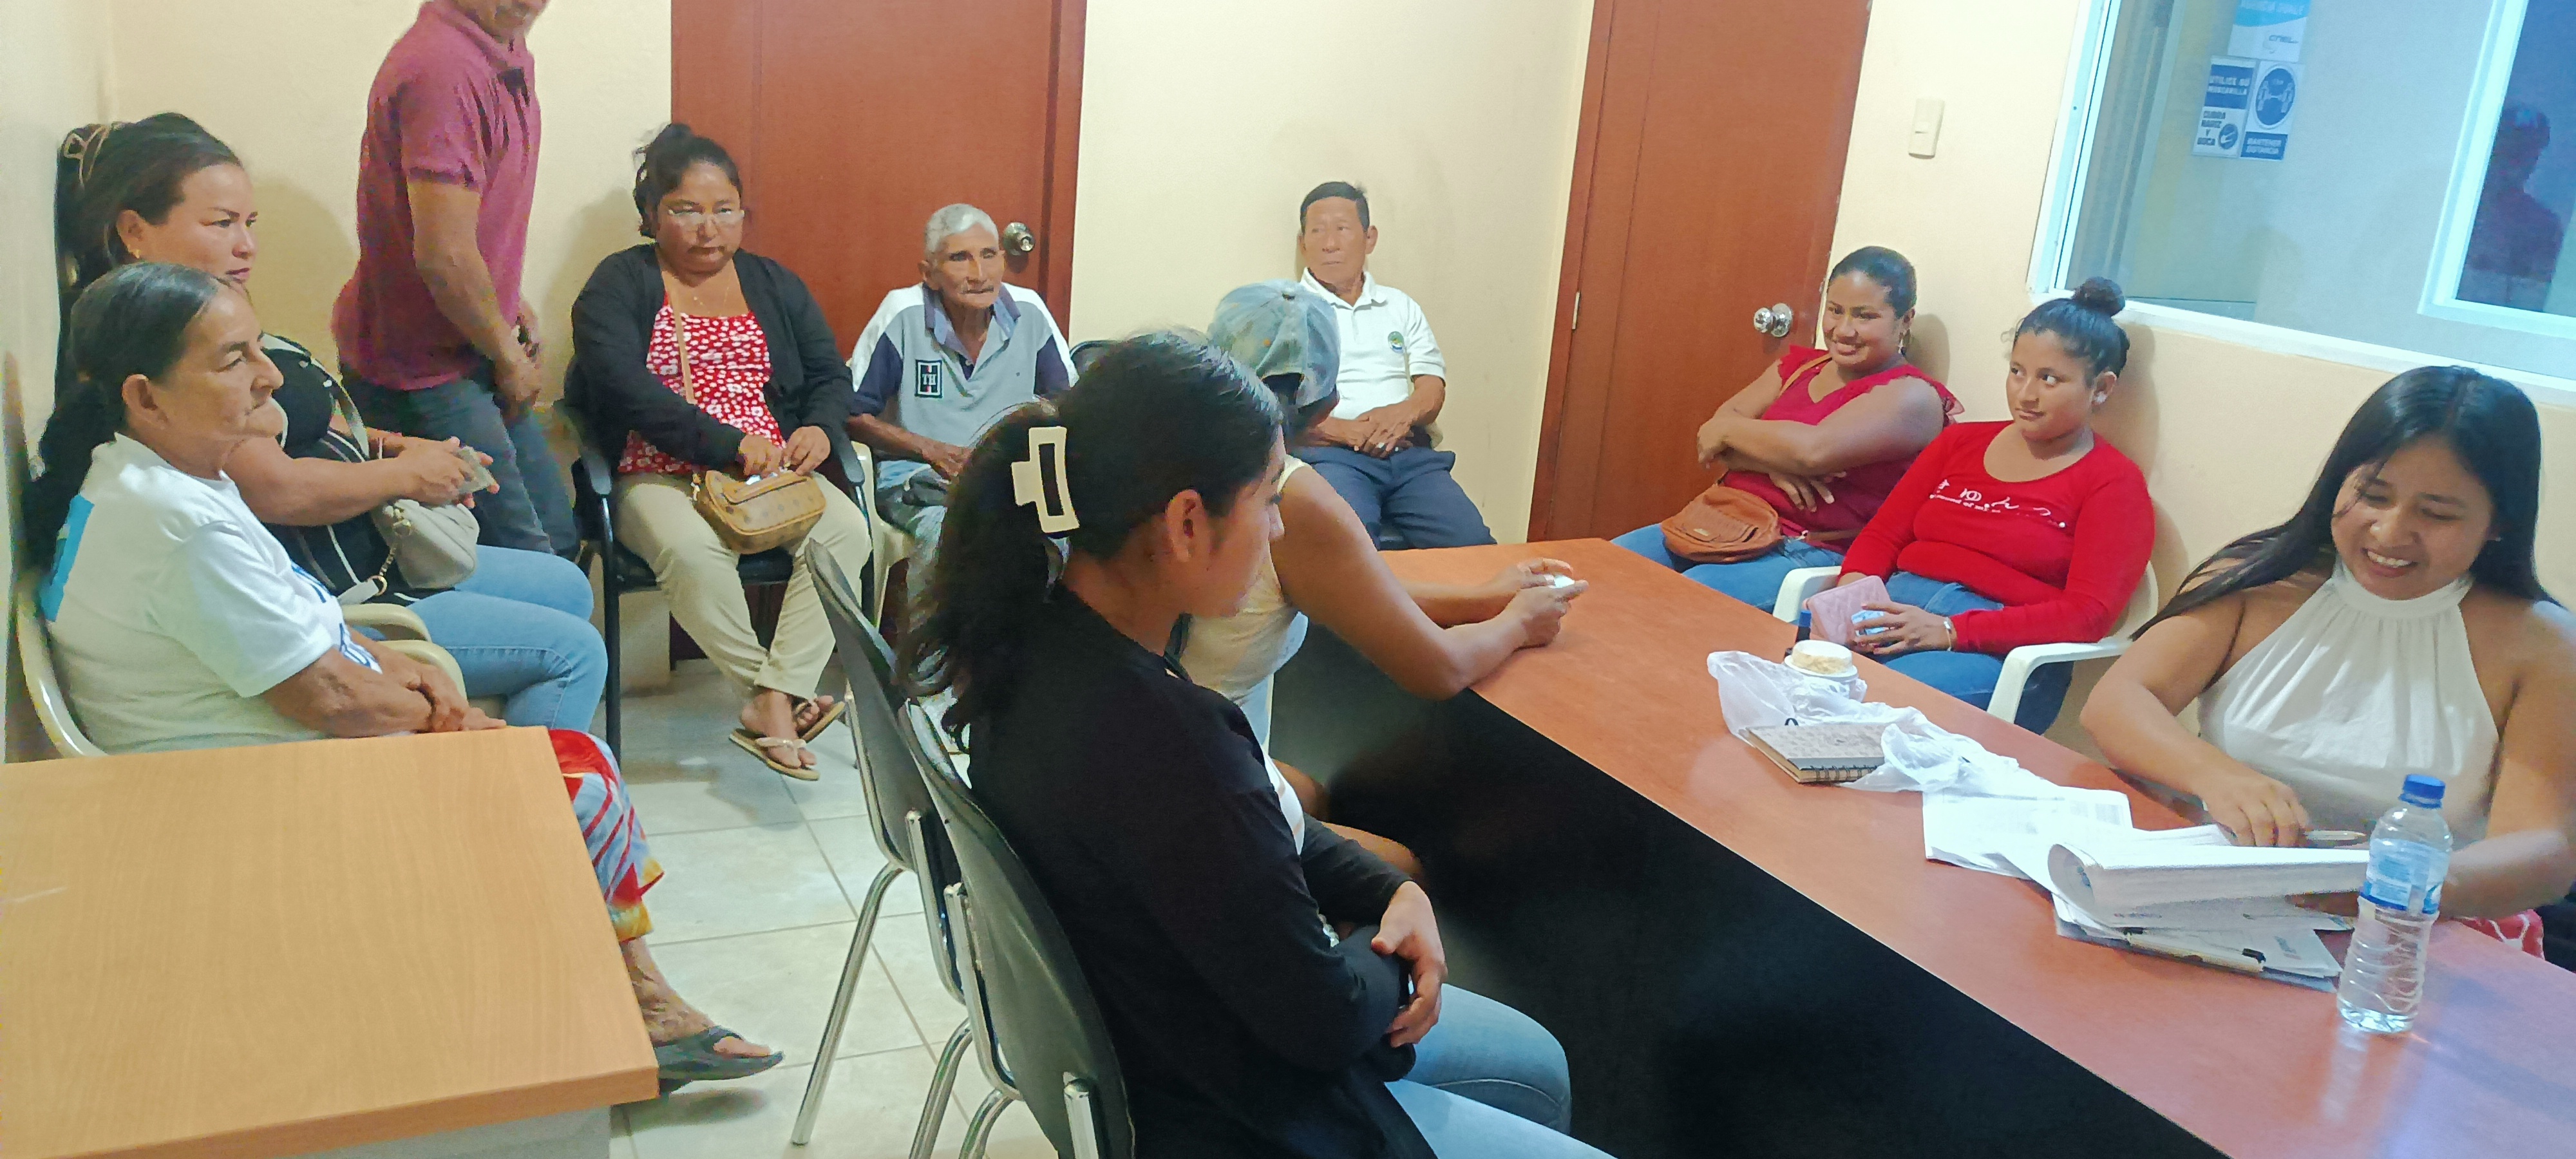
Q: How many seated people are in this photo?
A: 10